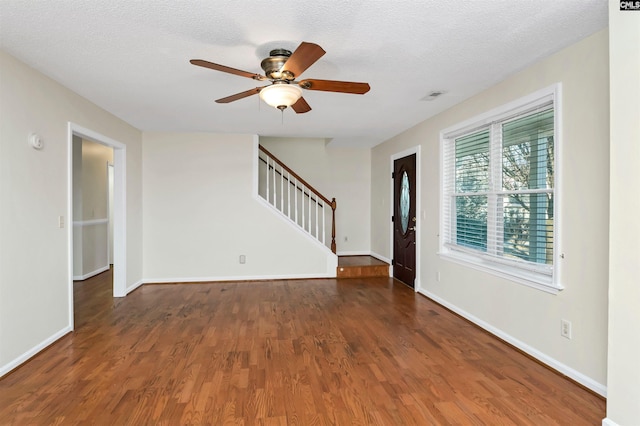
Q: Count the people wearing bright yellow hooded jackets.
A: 0